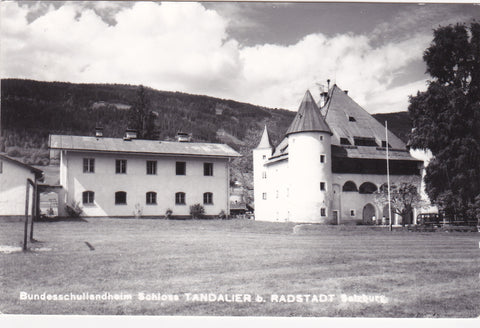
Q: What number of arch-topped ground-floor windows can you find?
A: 5